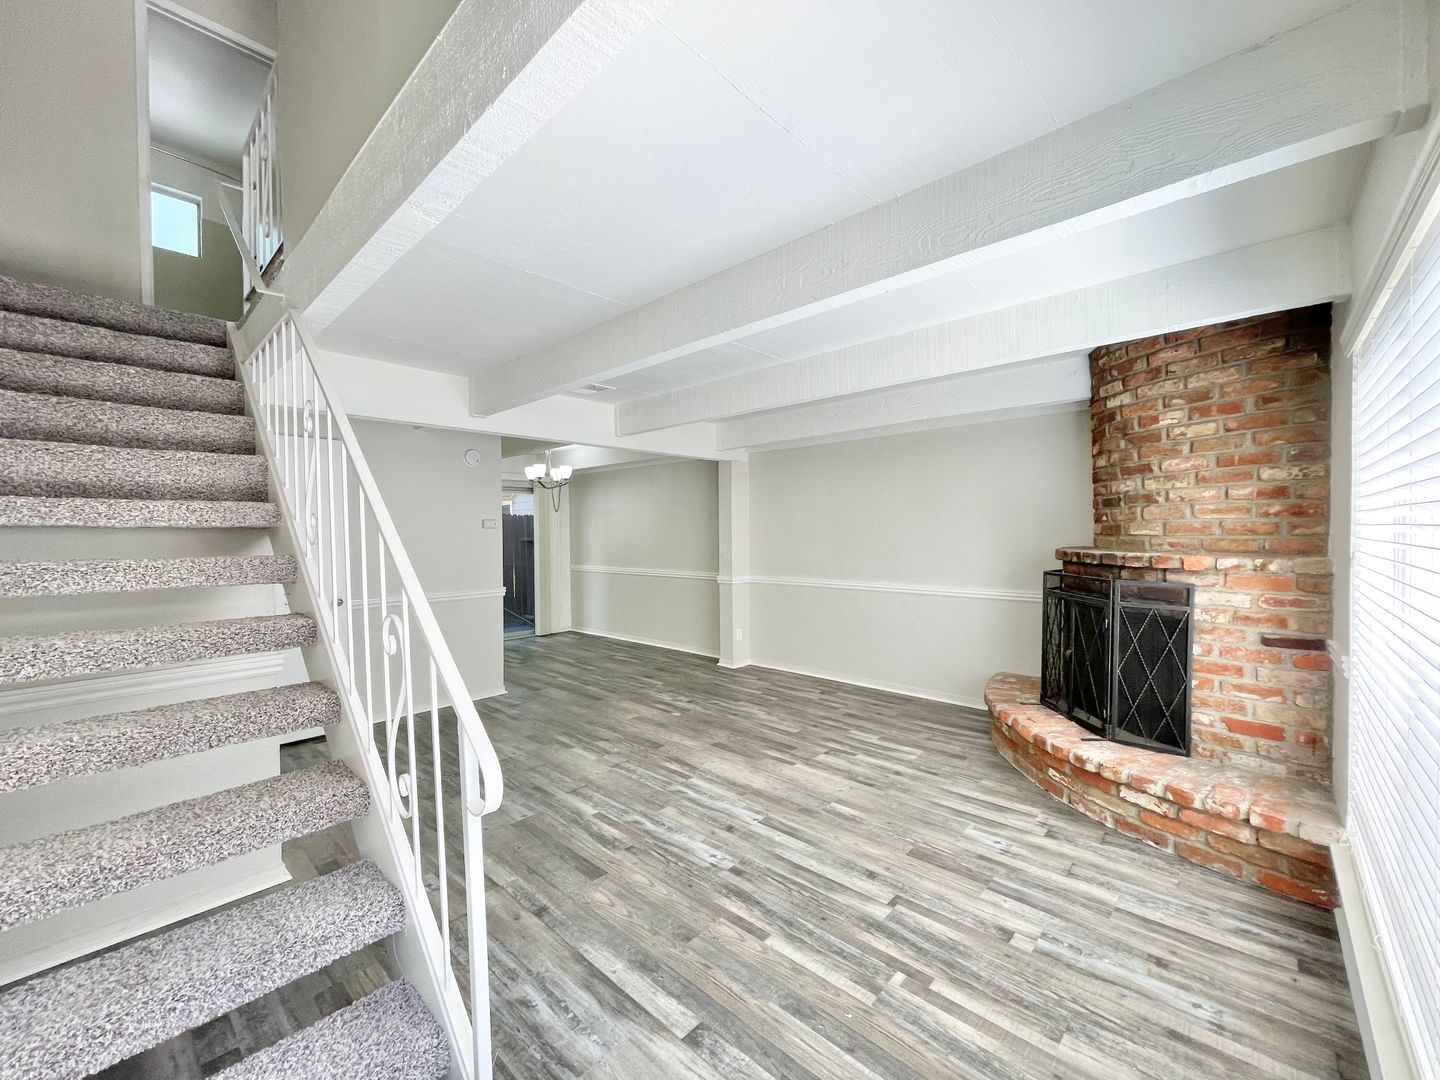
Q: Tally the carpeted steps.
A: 12